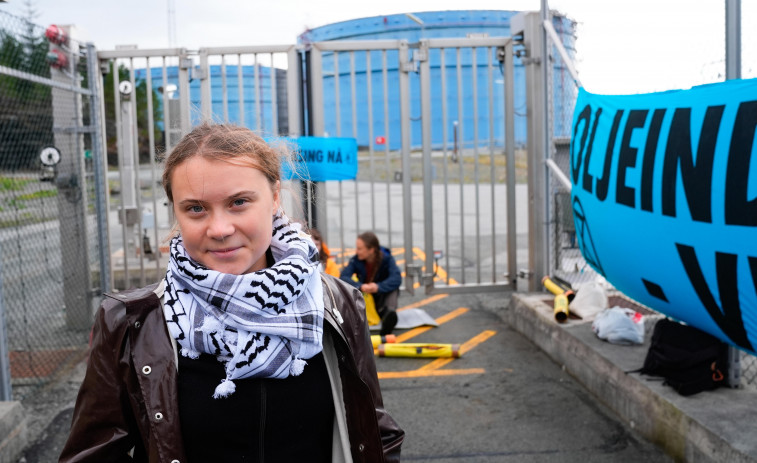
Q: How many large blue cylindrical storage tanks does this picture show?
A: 2